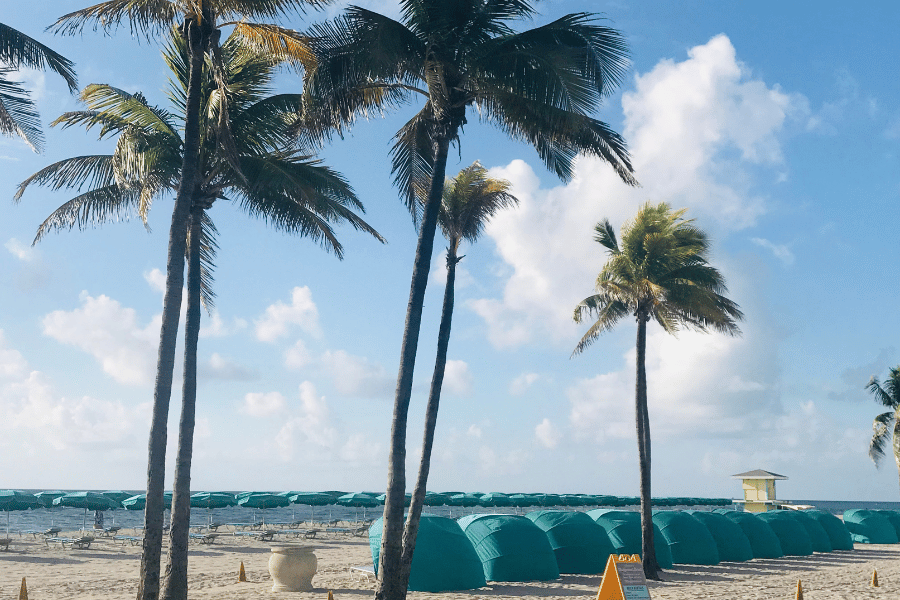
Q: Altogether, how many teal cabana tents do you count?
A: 12